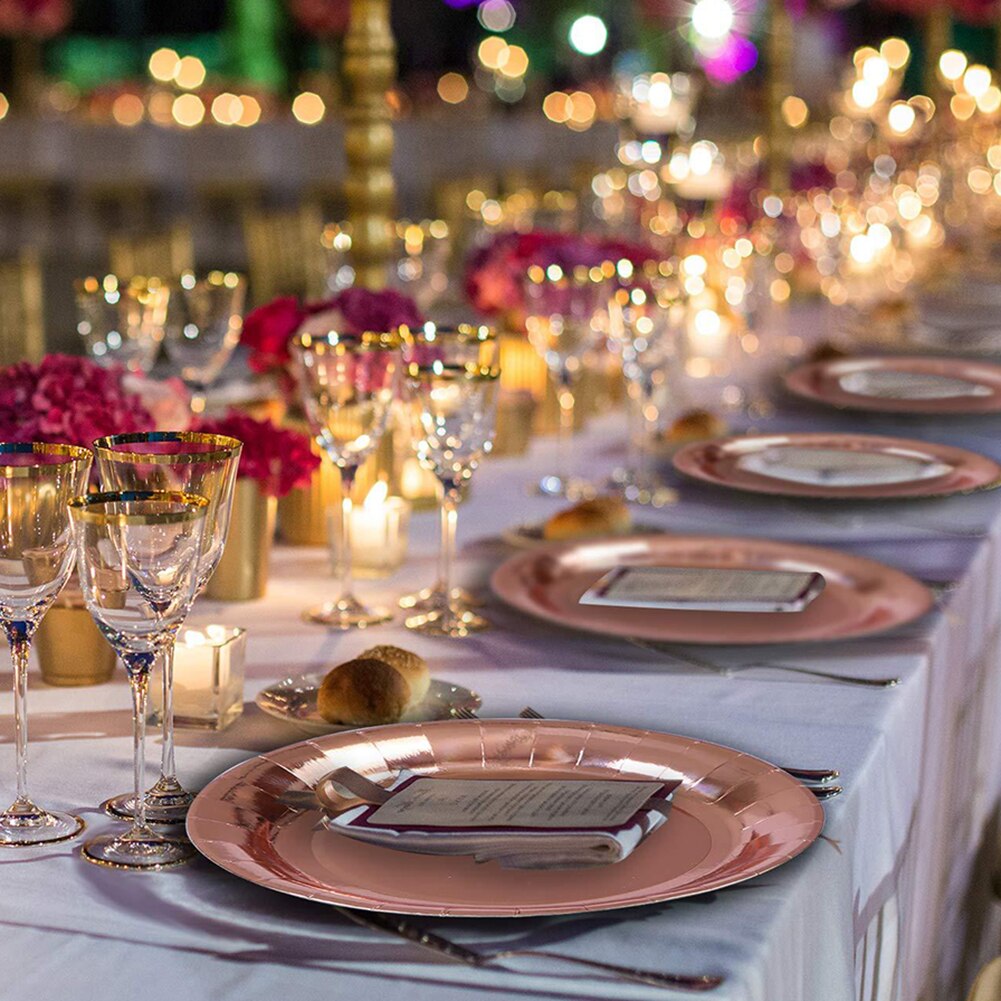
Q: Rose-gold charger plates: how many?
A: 4